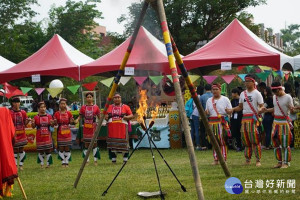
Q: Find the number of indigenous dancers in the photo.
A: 8